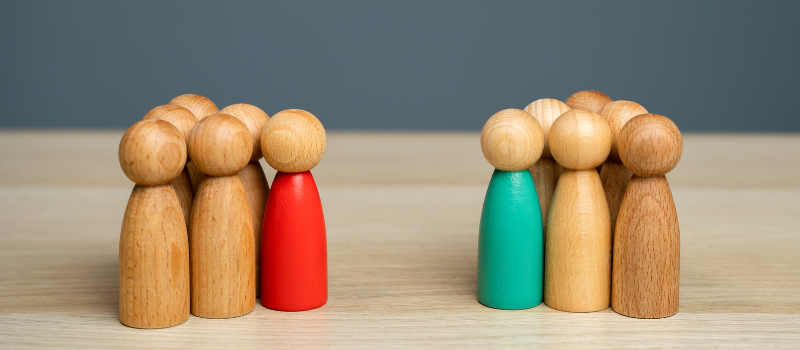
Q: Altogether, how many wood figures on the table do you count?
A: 12